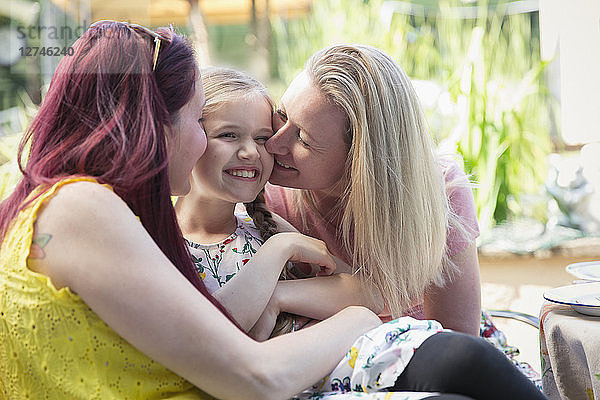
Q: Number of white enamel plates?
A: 2